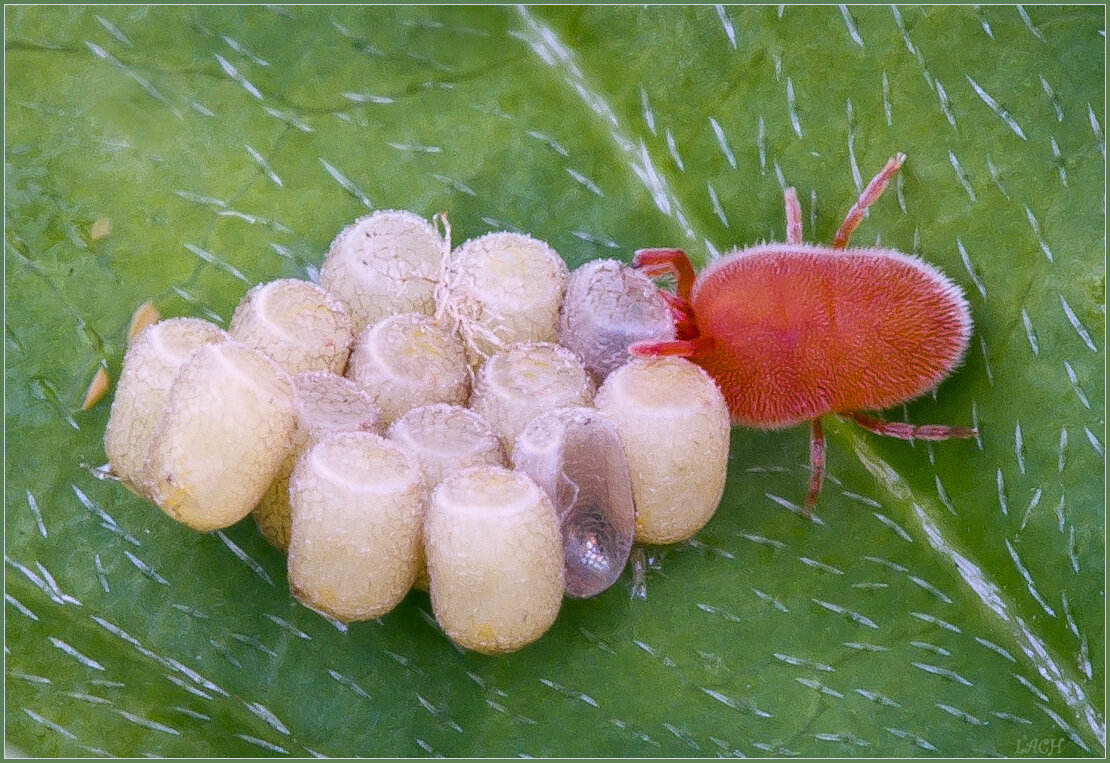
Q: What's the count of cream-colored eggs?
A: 12